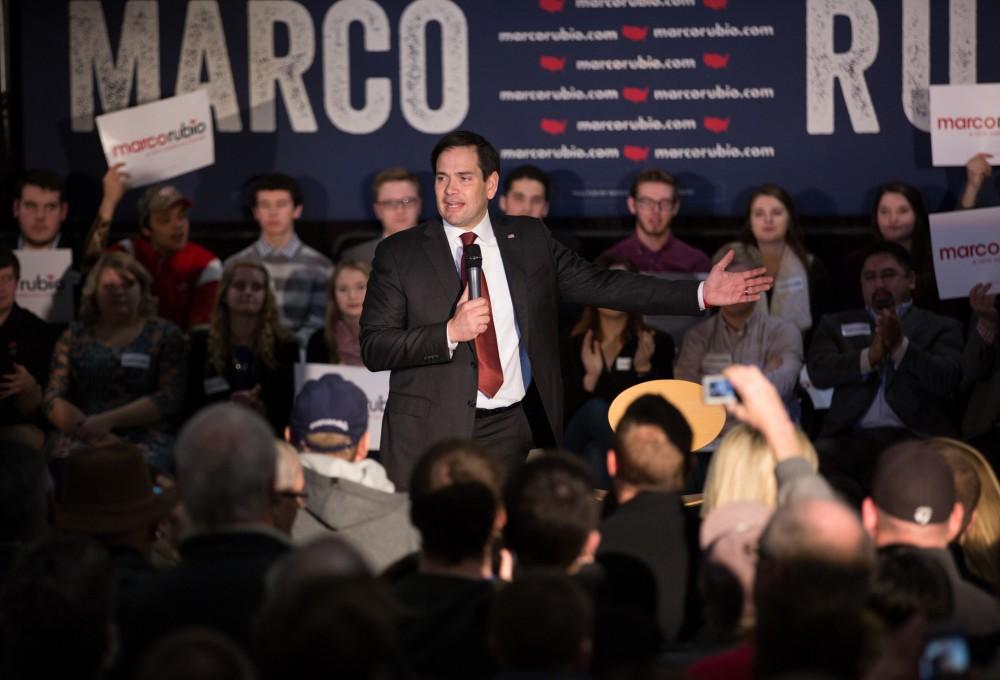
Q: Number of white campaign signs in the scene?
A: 5